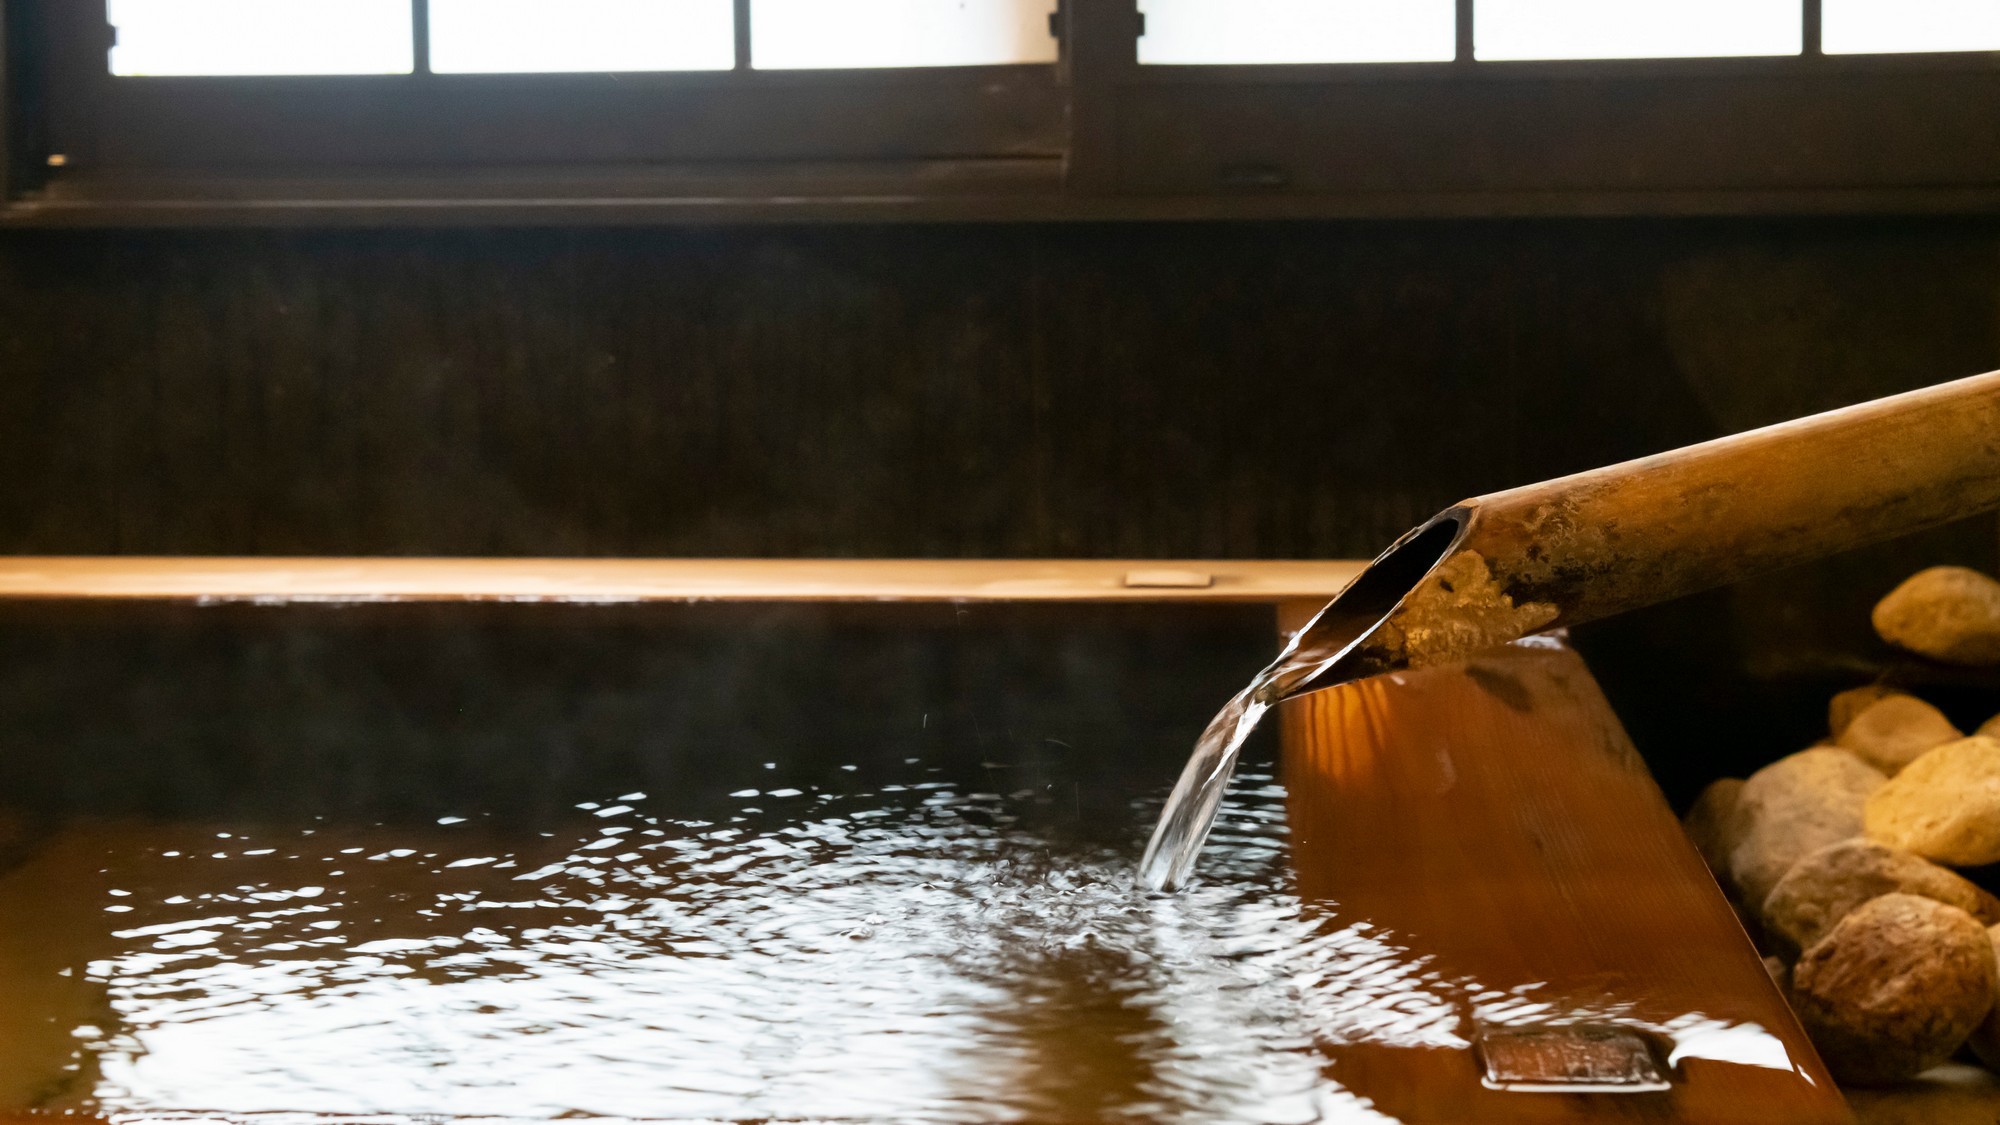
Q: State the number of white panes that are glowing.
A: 6